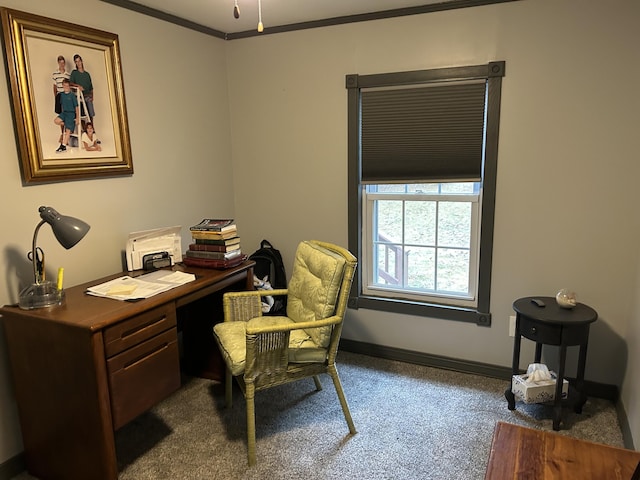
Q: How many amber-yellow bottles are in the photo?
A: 0